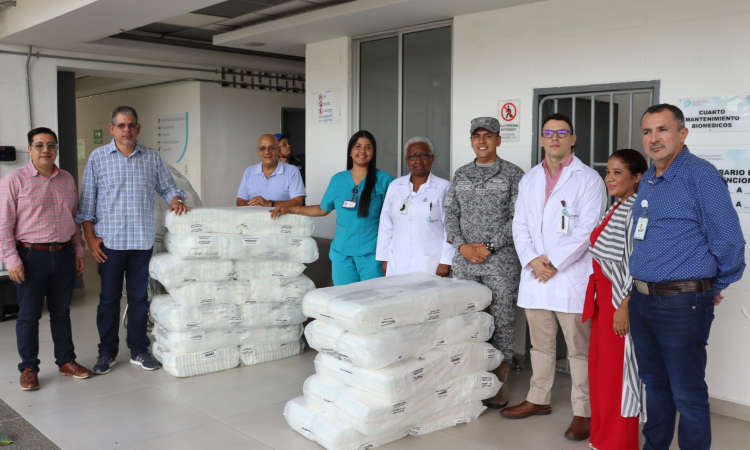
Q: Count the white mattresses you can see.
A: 12